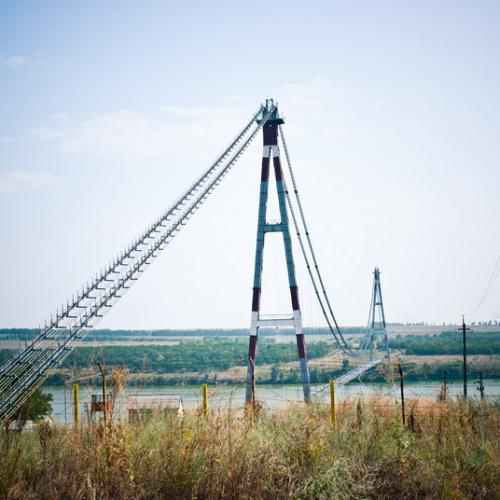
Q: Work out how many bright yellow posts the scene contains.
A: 3